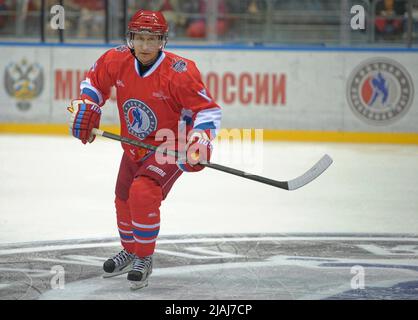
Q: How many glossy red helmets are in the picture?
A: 1